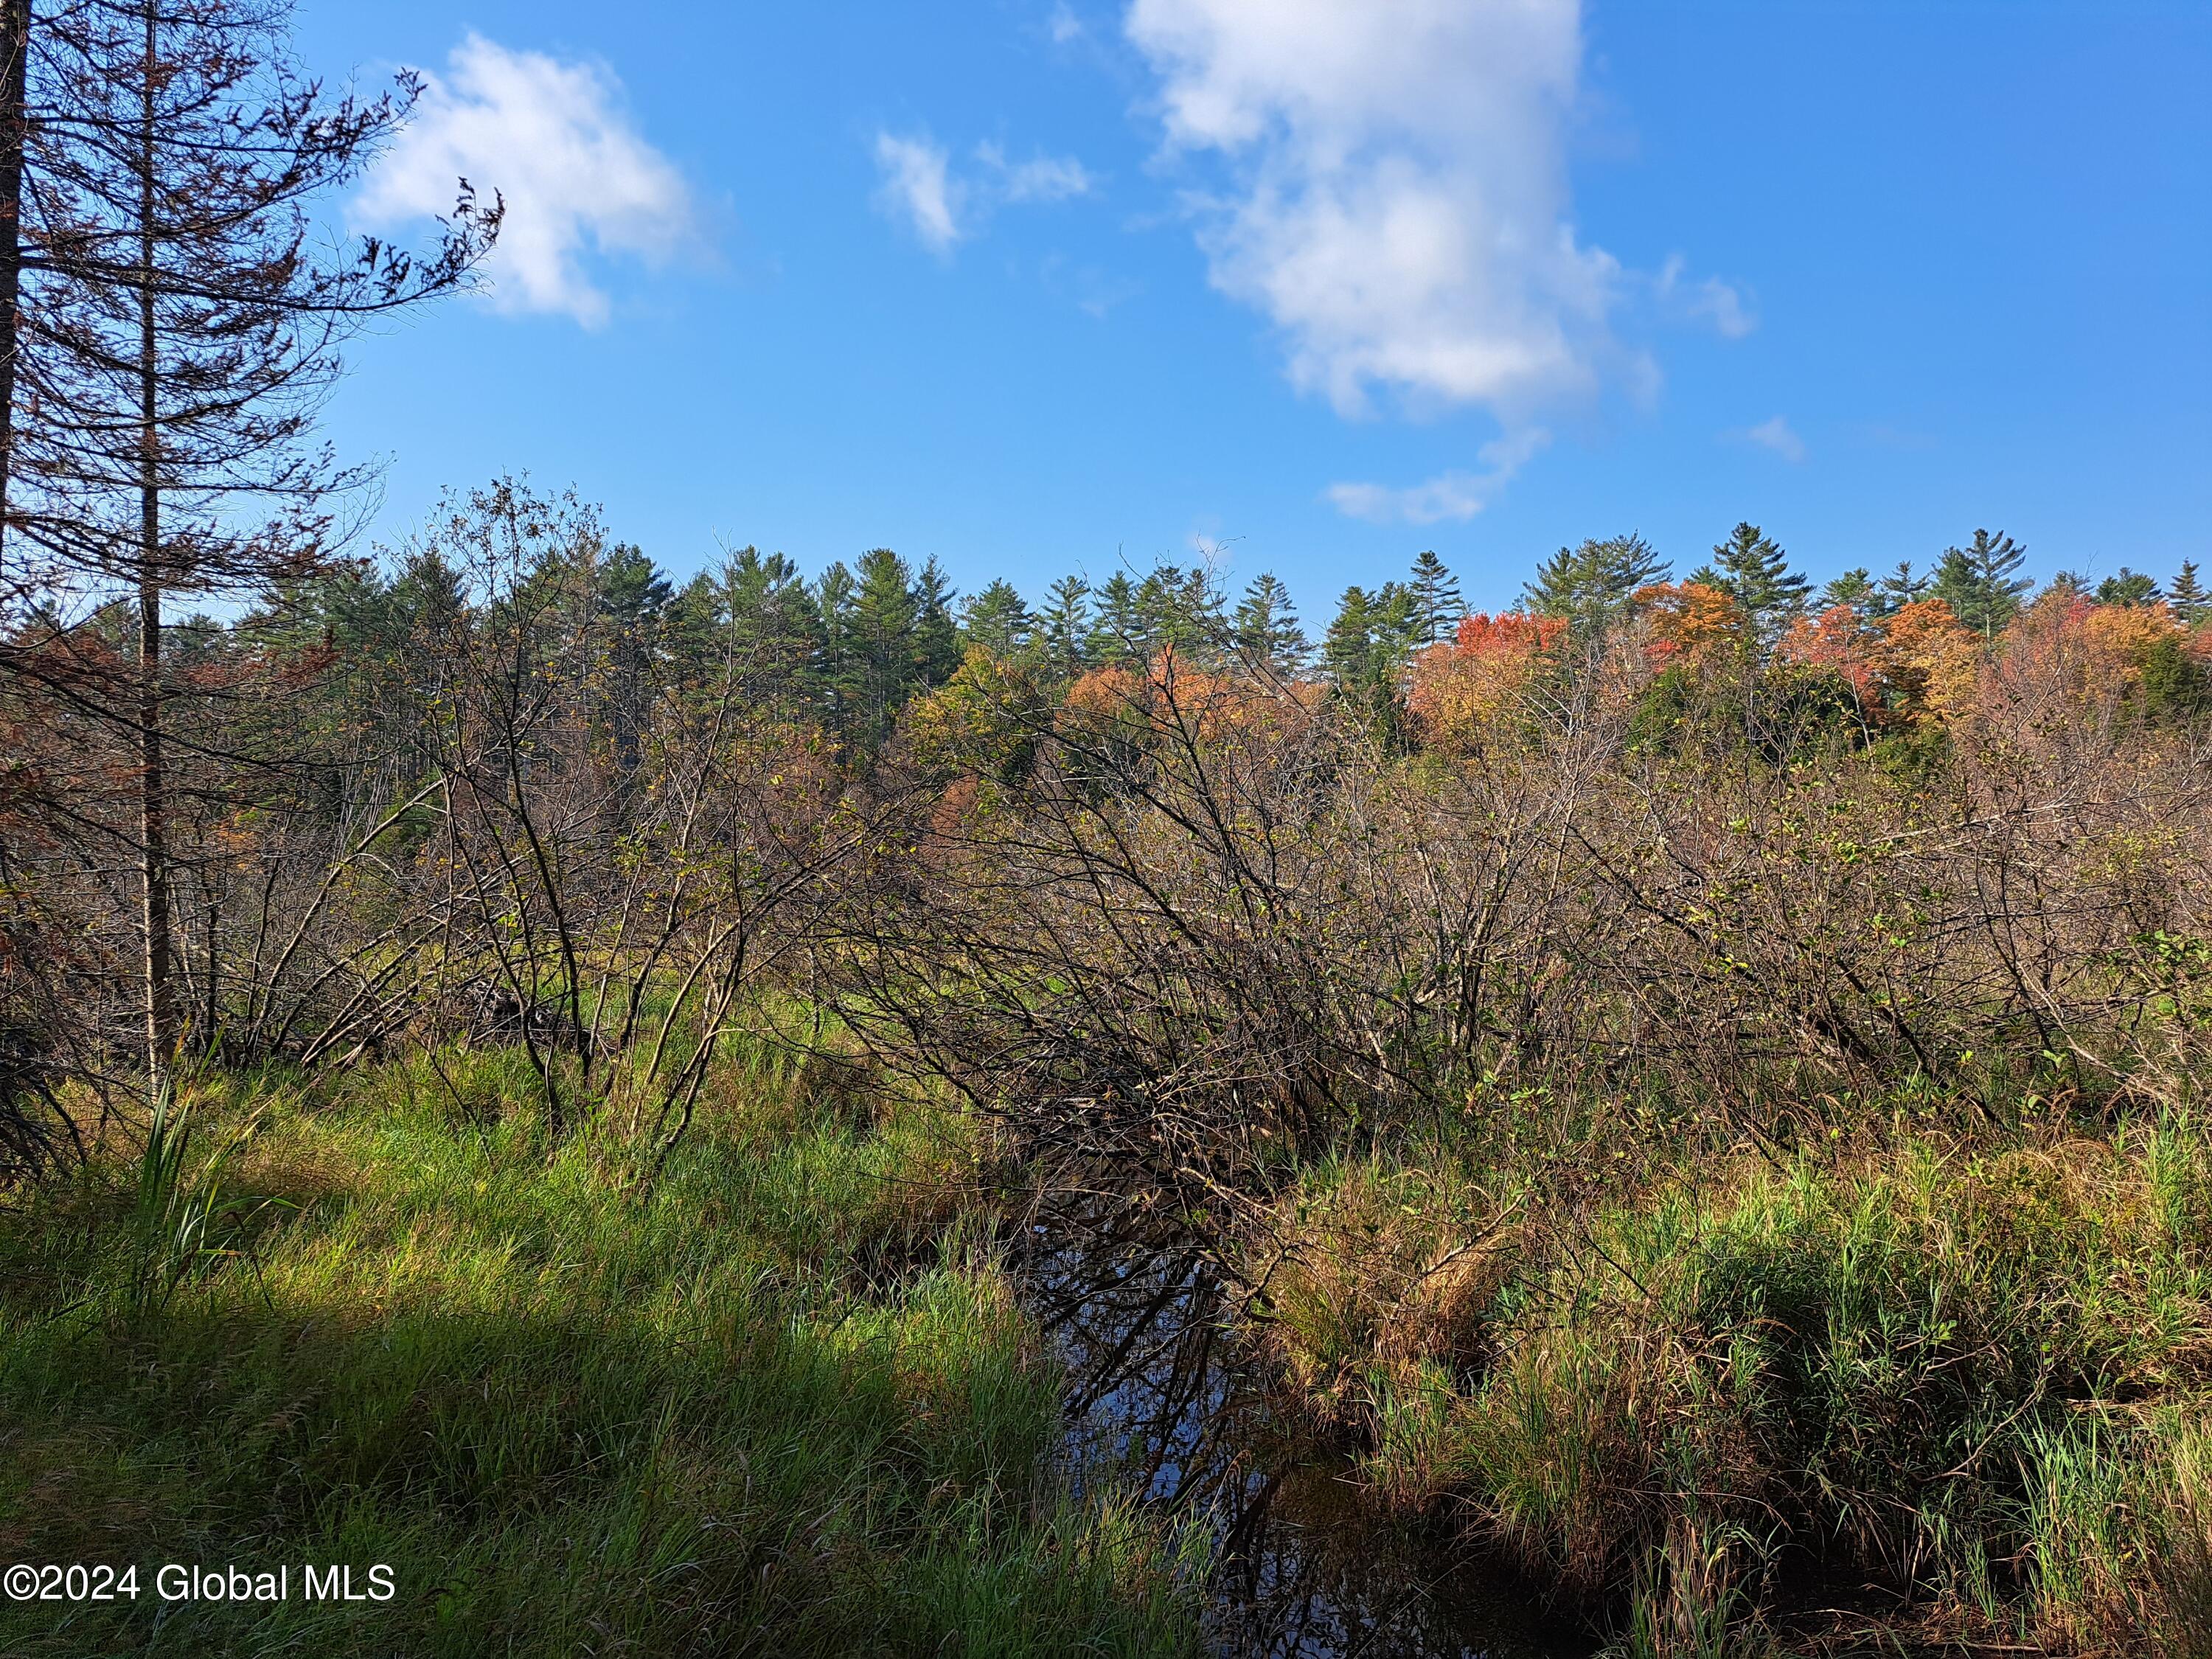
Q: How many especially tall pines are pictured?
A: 2